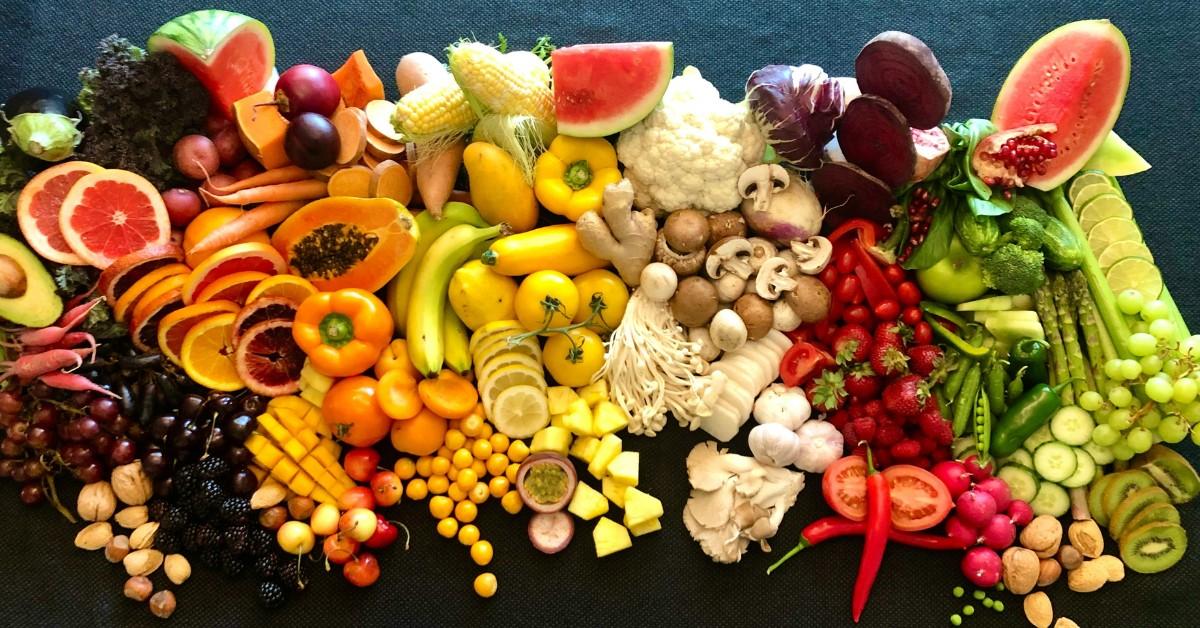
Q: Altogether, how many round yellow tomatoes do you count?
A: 3